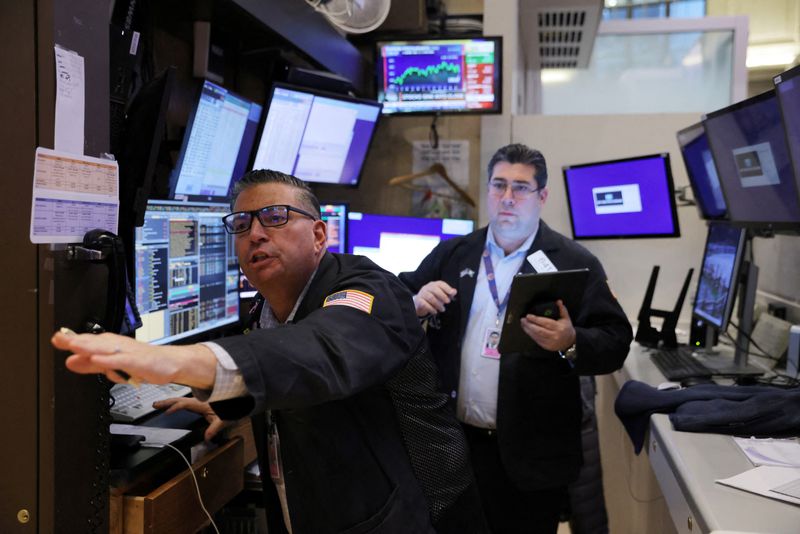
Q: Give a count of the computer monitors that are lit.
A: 11